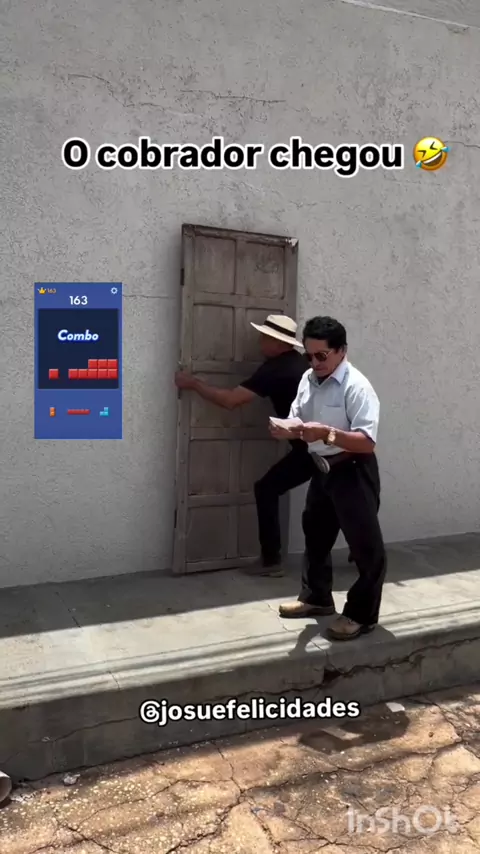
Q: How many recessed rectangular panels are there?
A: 10